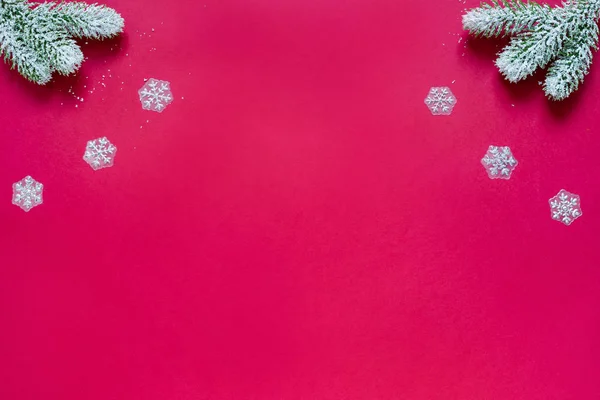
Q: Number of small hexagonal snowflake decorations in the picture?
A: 6